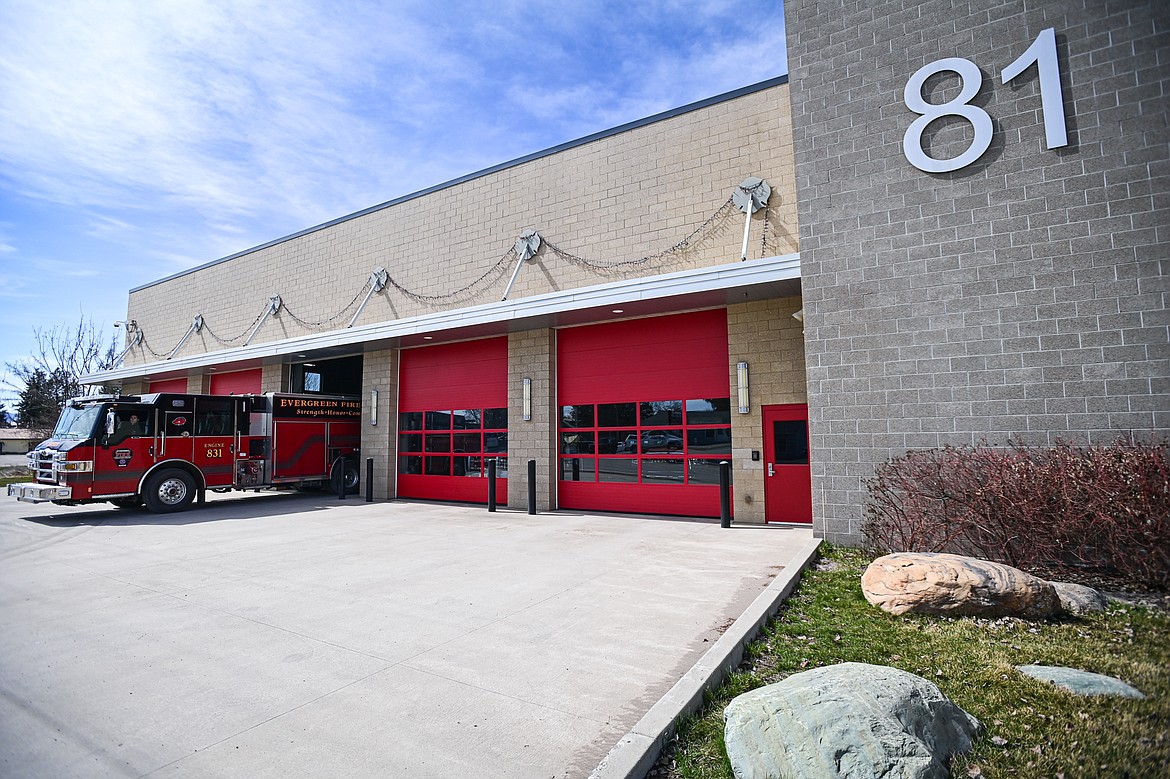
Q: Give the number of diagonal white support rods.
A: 6